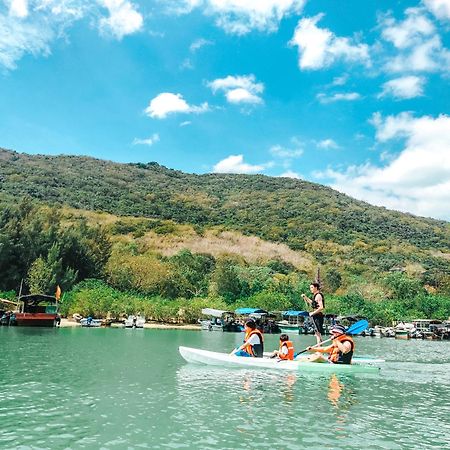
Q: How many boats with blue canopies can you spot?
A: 2